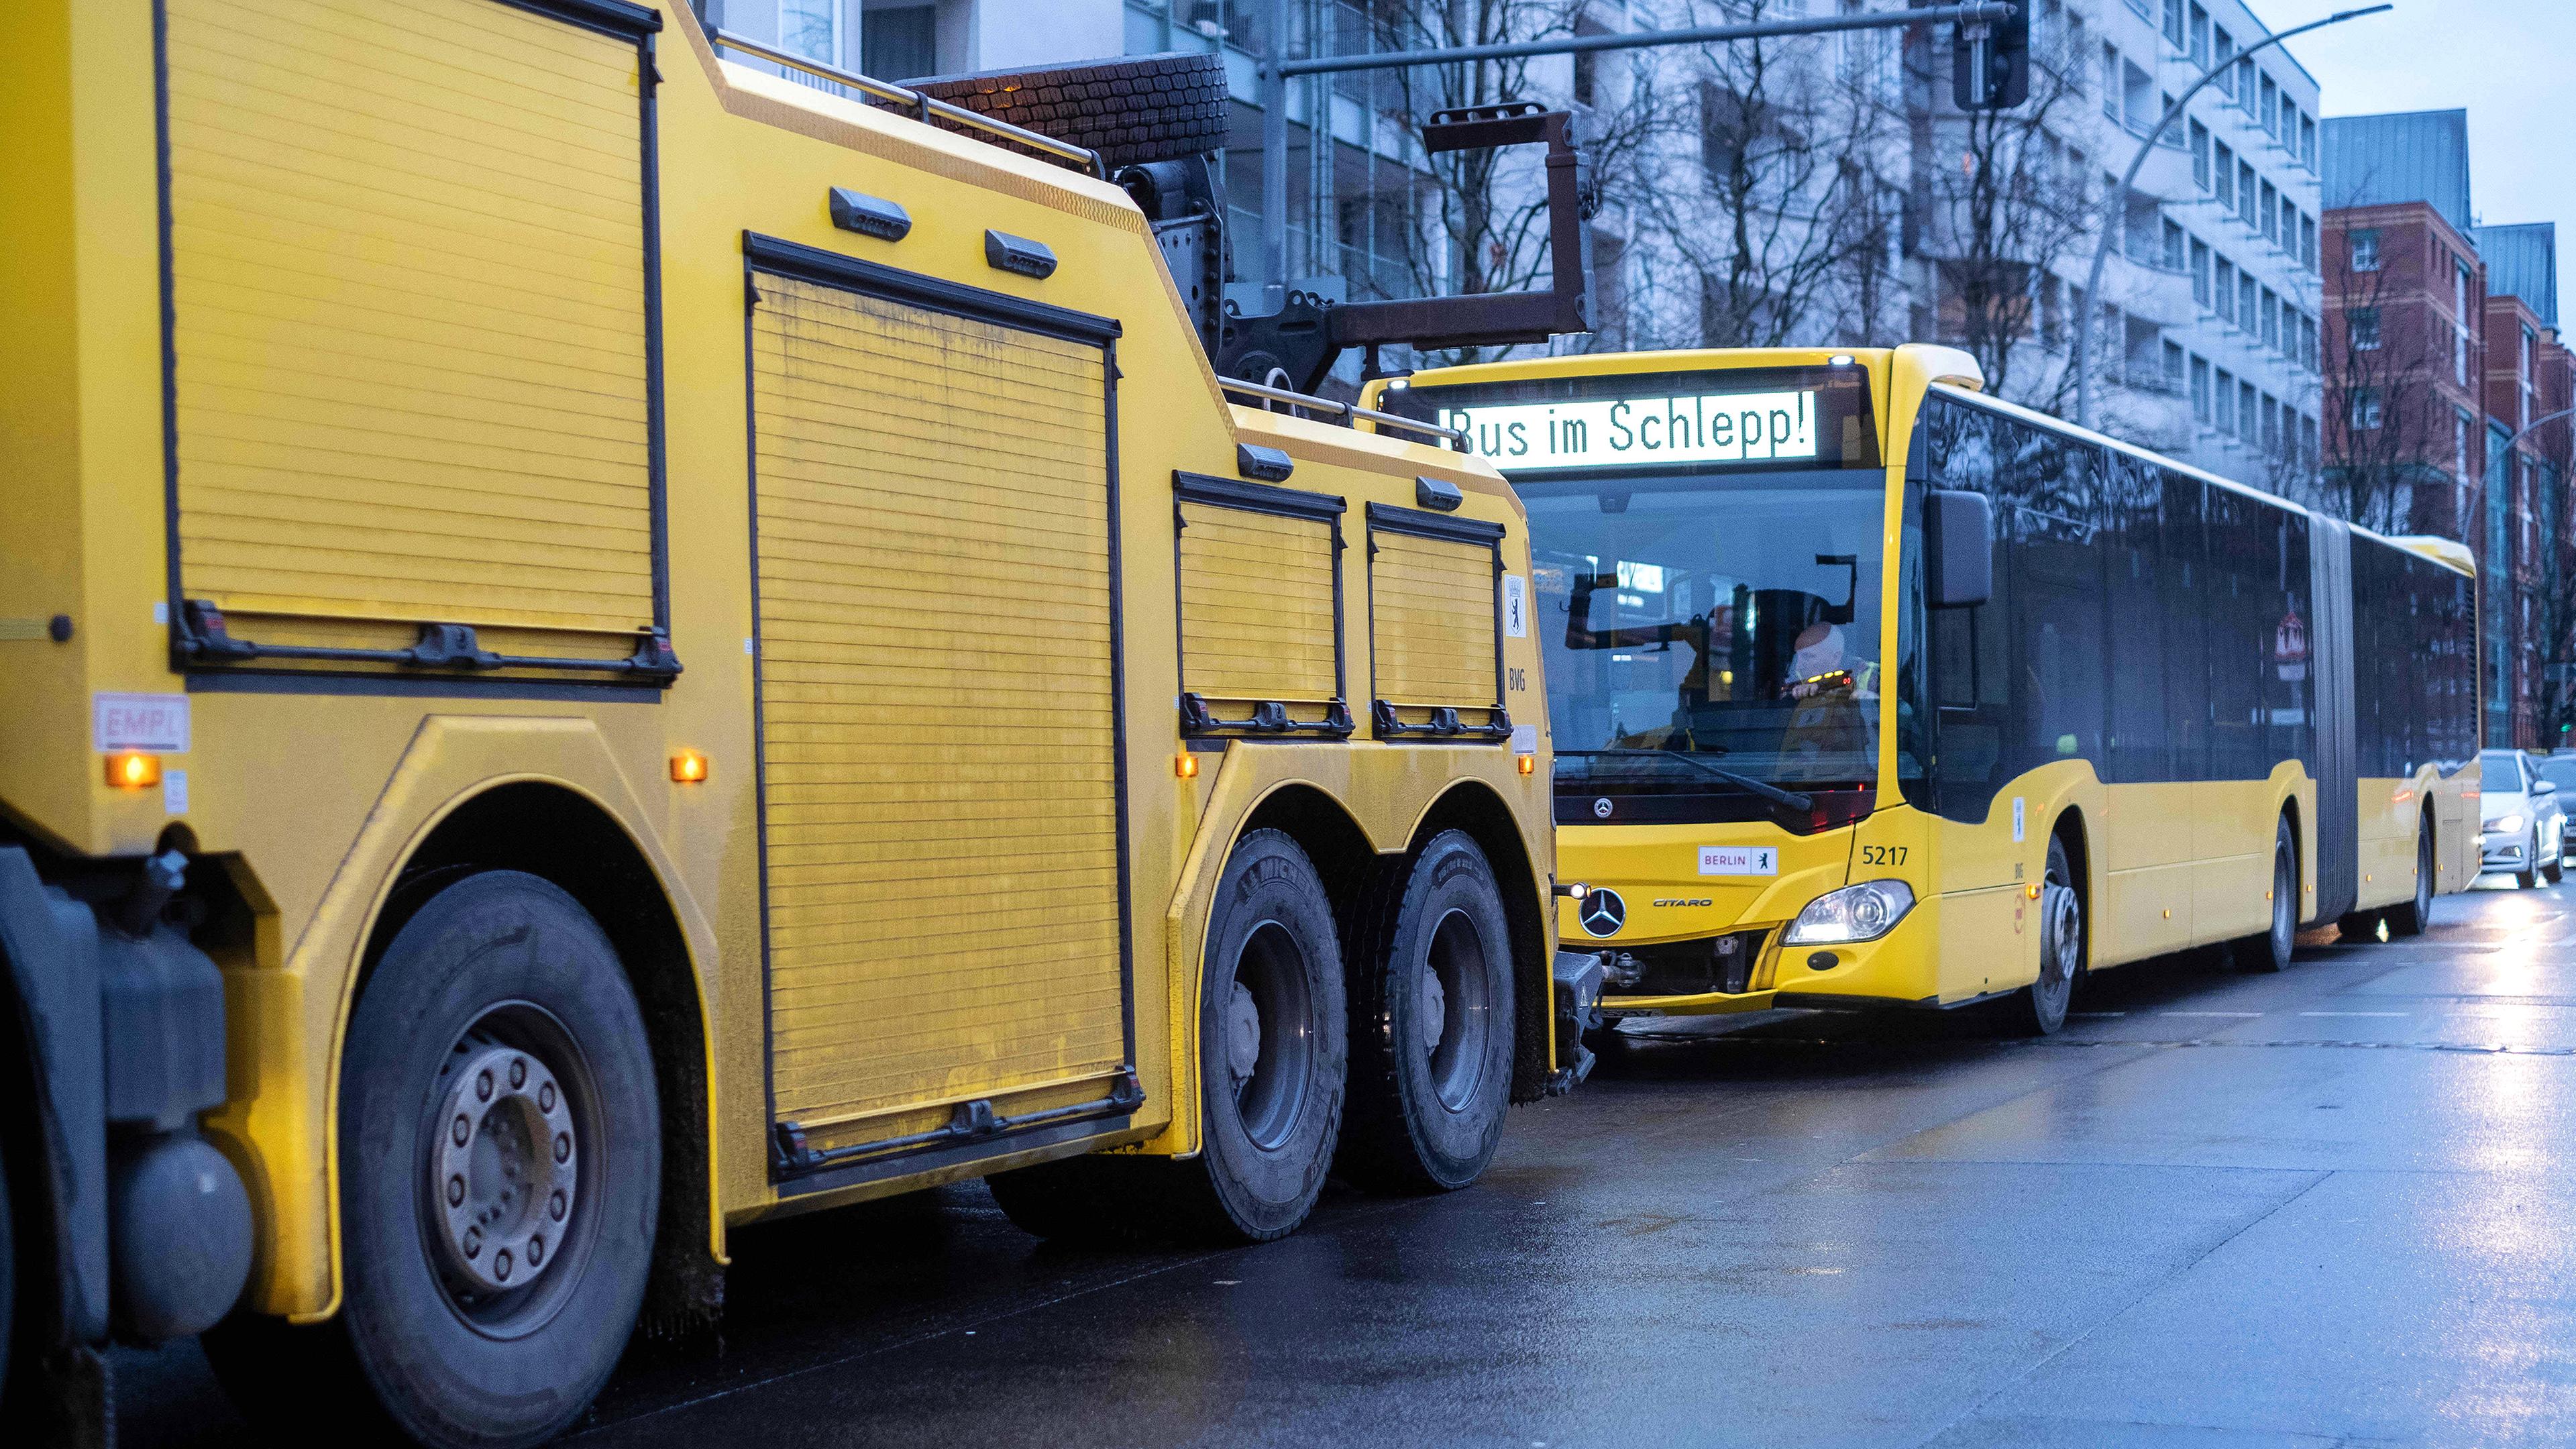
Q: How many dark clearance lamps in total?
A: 4